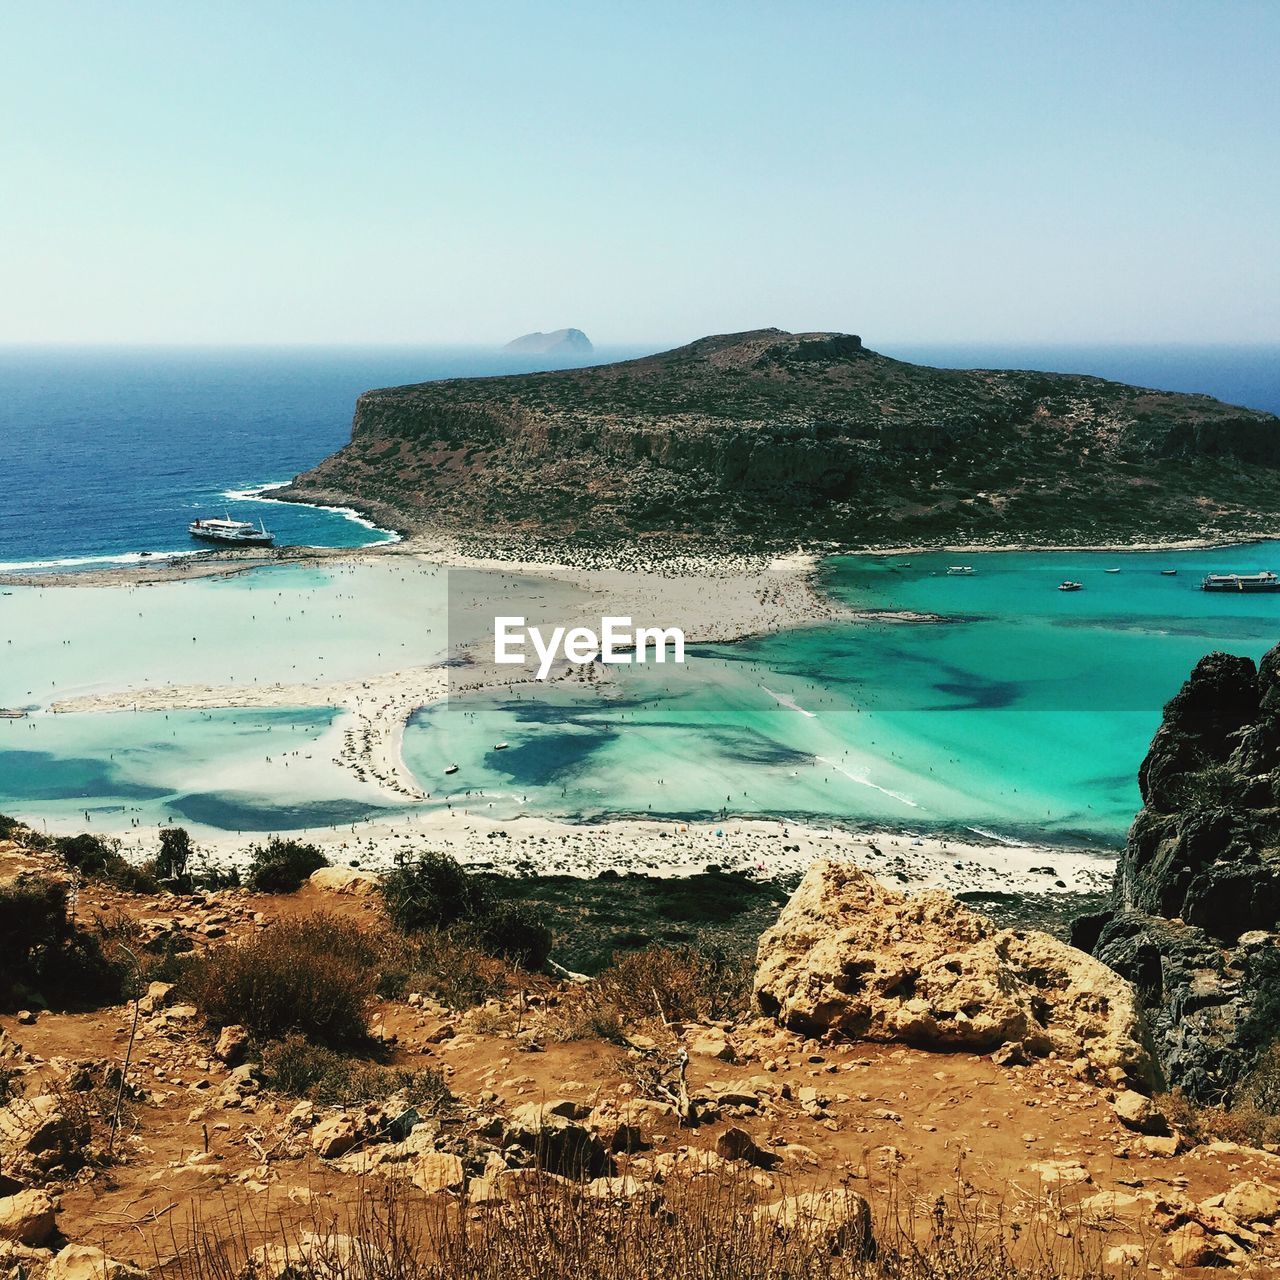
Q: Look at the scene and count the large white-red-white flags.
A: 0